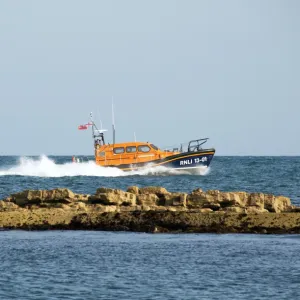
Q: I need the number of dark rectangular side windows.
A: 3